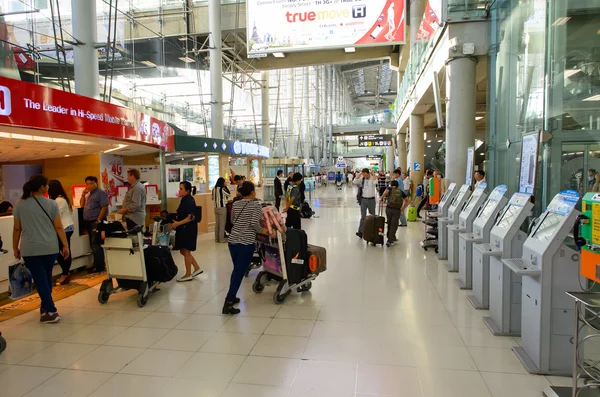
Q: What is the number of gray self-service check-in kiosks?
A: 6